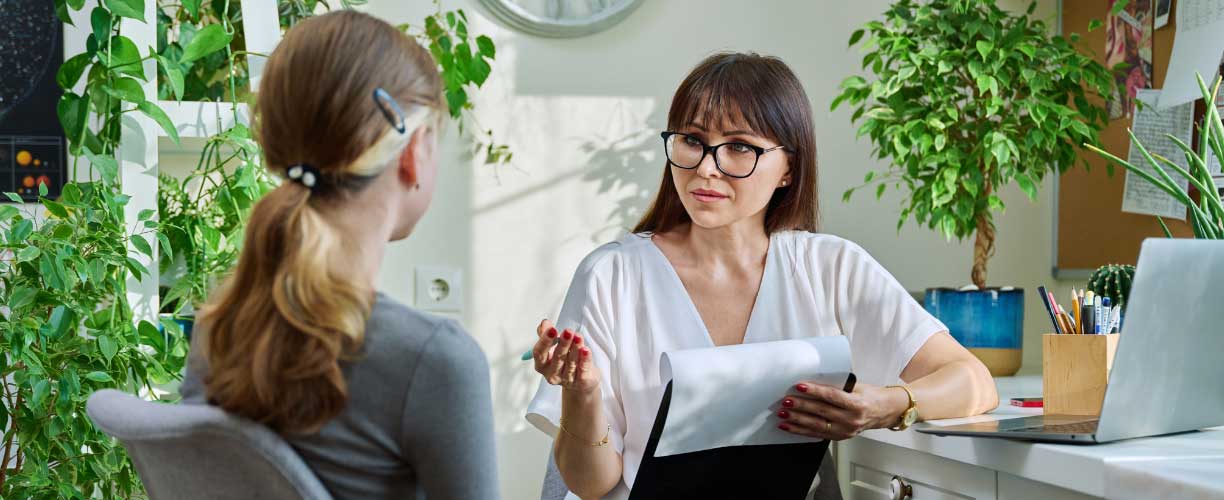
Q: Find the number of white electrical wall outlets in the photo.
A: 1